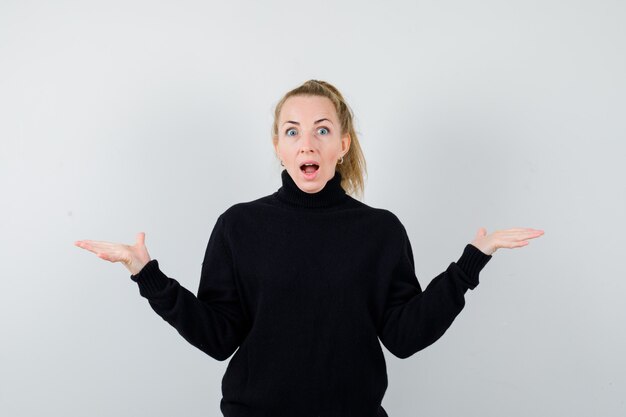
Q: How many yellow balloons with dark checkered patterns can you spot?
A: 0